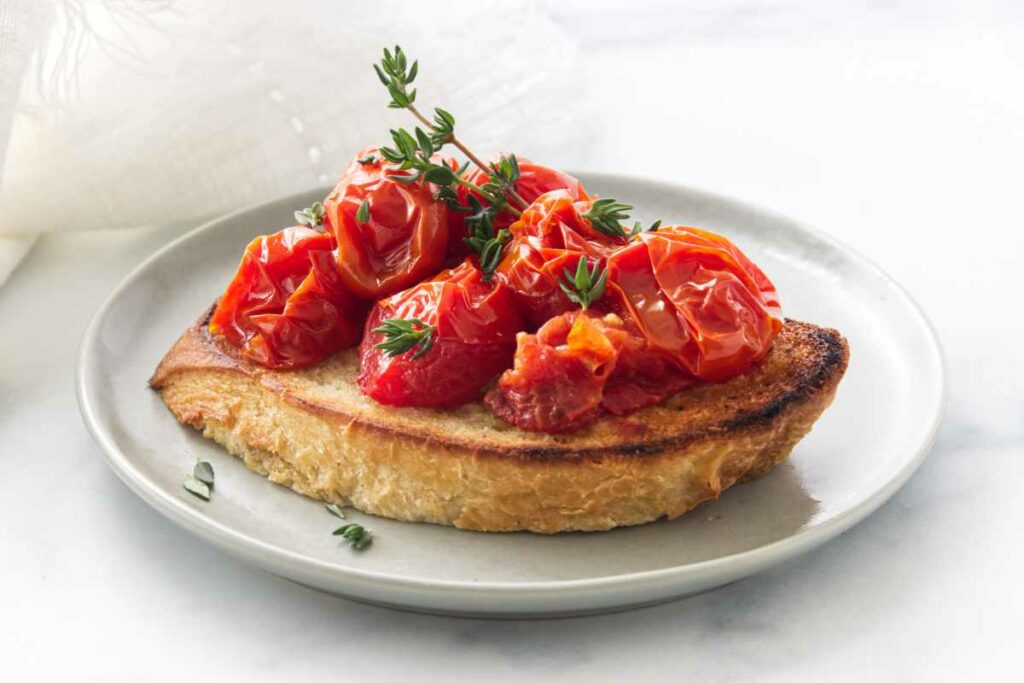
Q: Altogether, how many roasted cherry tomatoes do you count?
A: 7